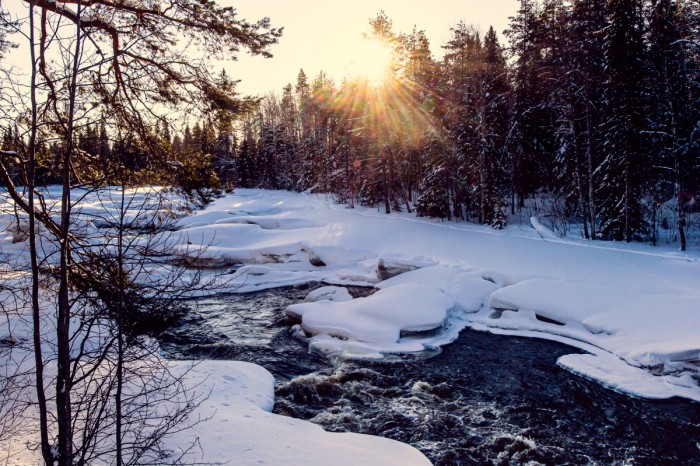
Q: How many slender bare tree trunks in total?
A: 3